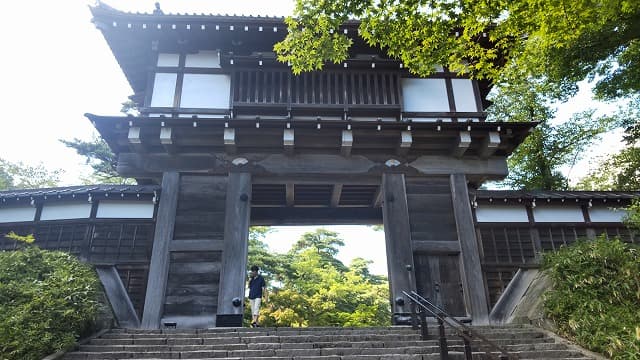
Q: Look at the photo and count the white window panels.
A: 12